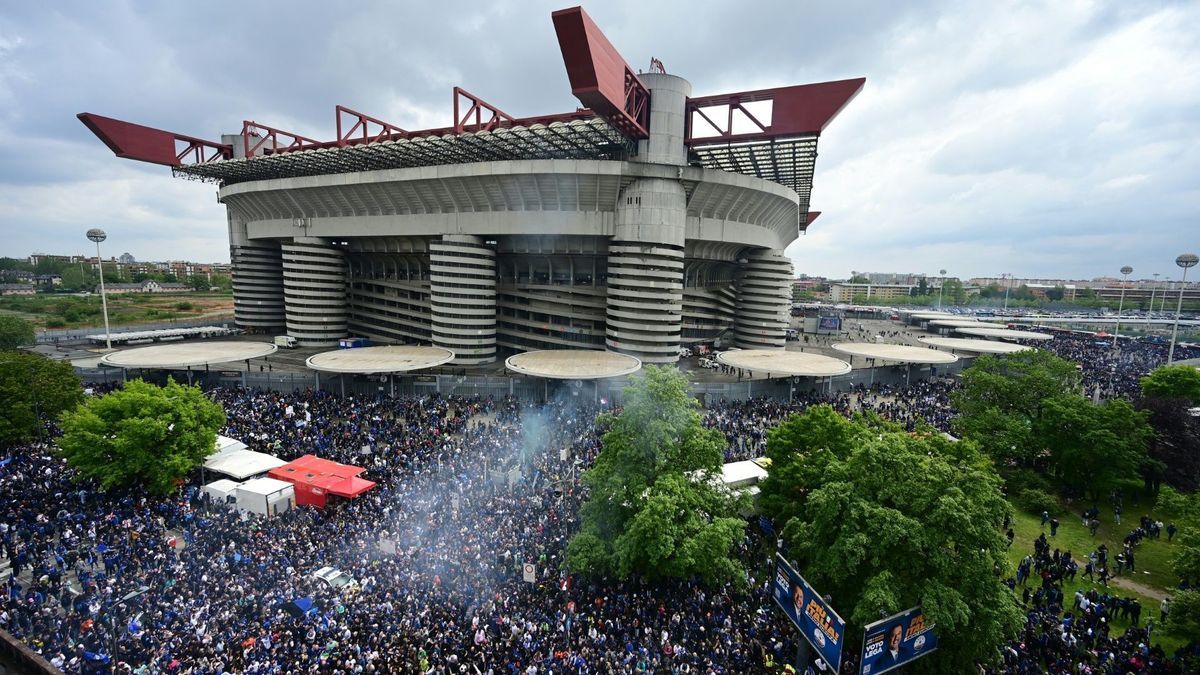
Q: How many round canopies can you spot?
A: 10